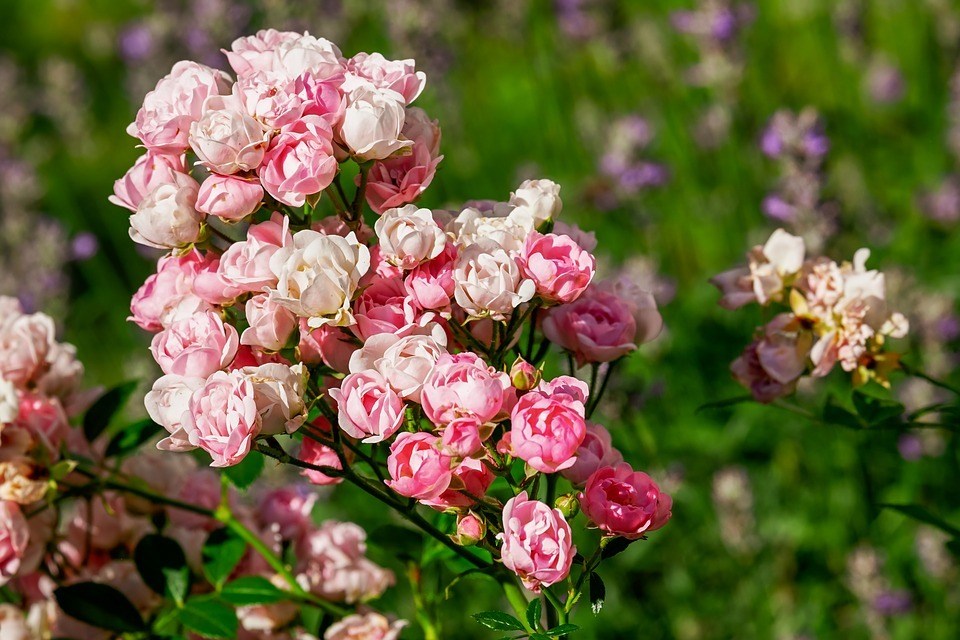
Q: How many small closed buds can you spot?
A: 3